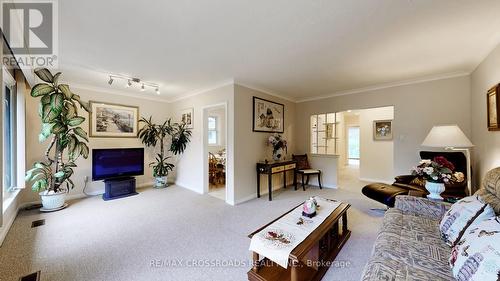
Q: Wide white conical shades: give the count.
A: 1